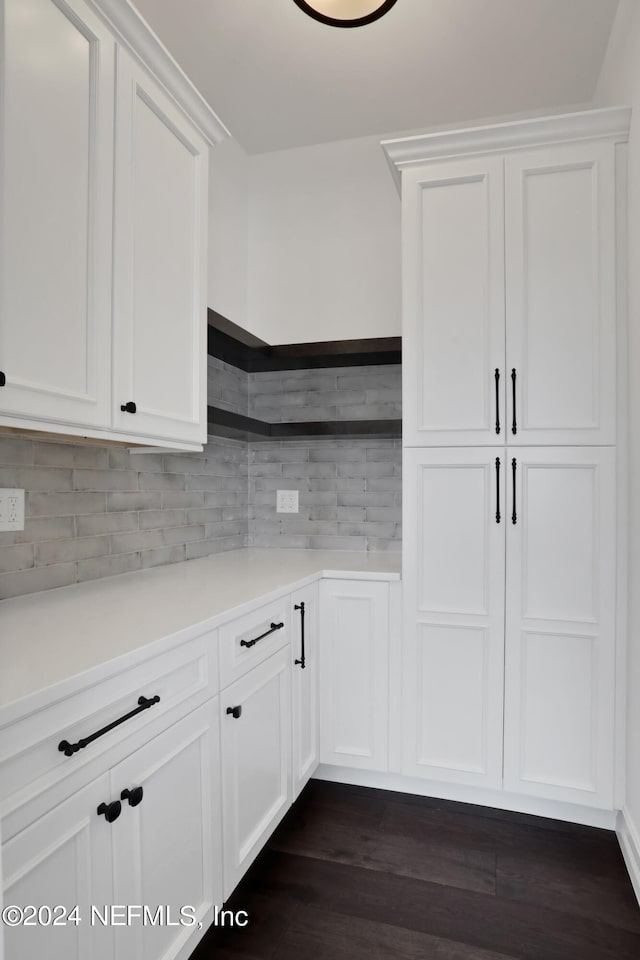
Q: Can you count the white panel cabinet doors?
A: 11